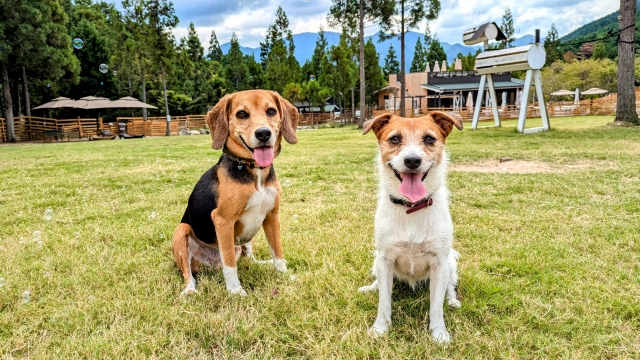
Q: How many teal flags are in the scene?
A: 0